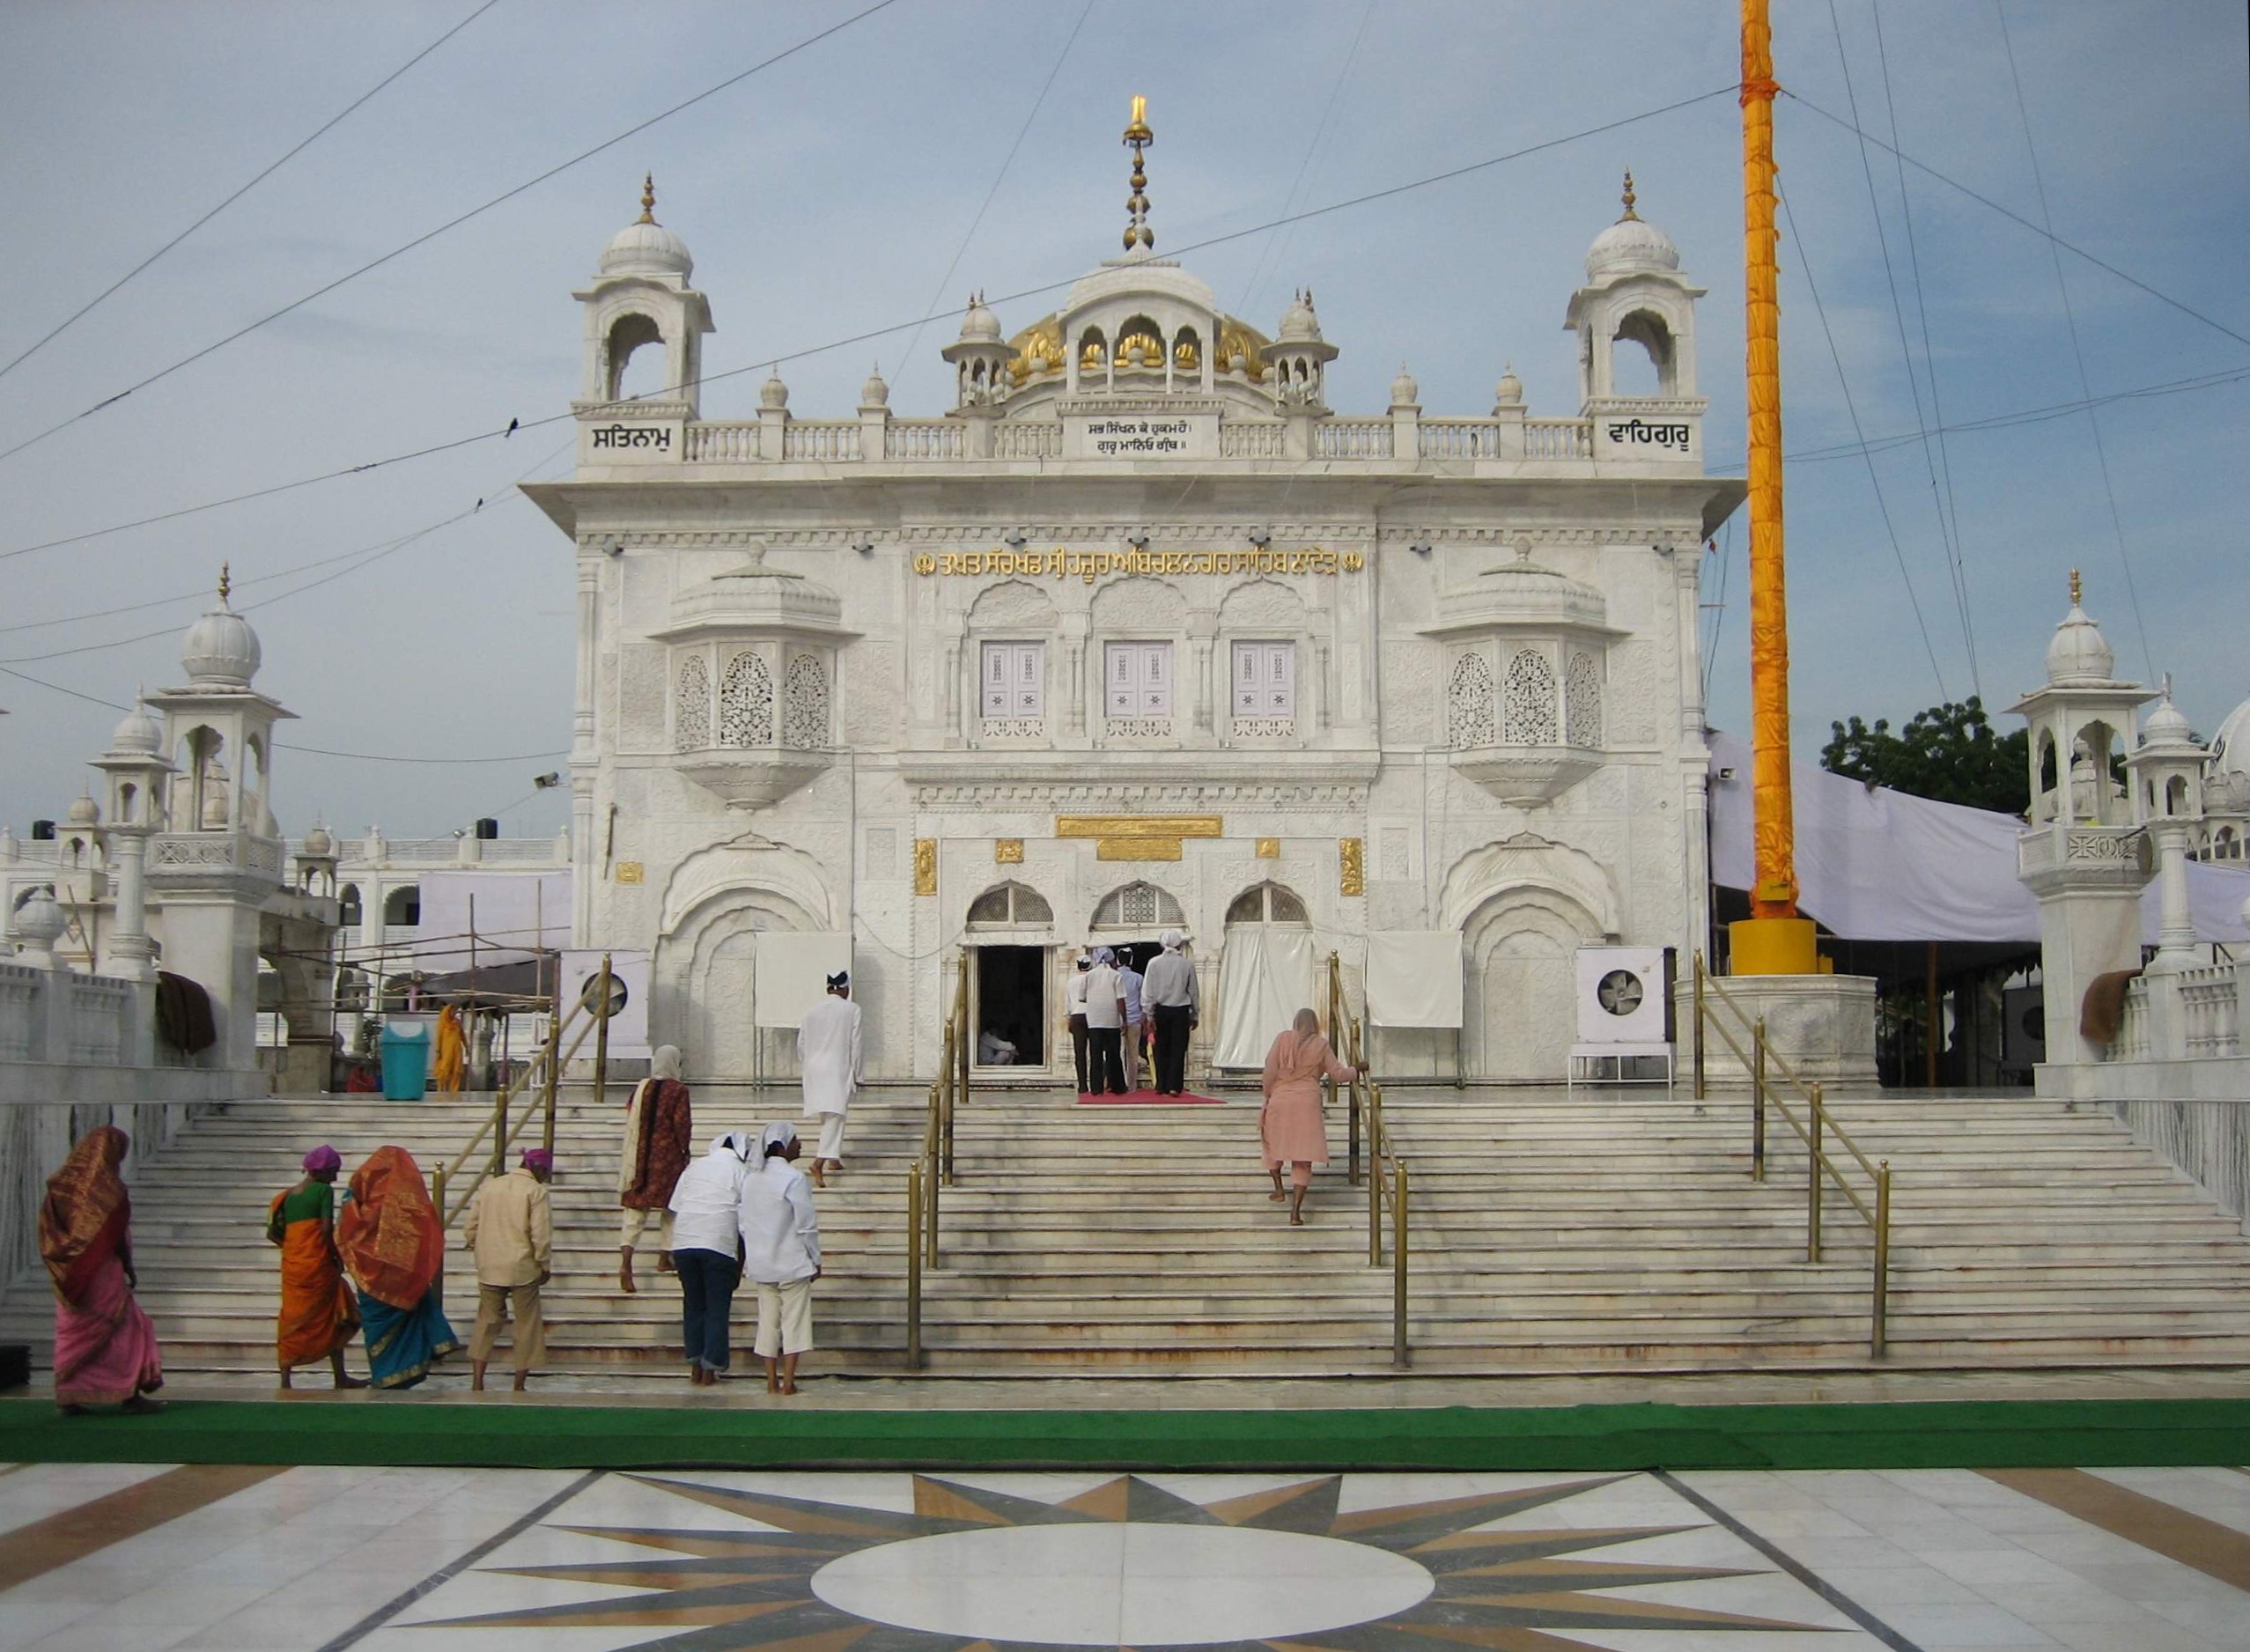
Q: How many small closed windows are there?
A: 3